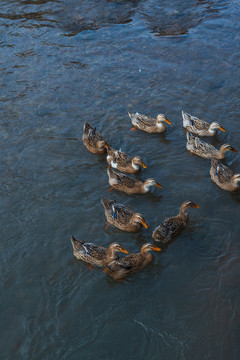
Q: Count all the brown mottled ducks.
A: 11